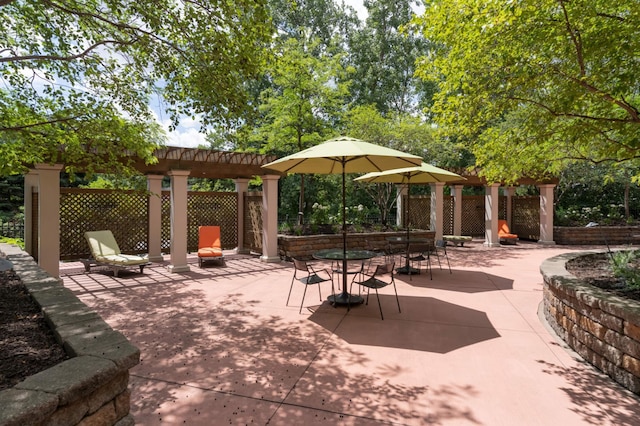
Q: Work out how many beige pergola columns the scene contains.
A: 12